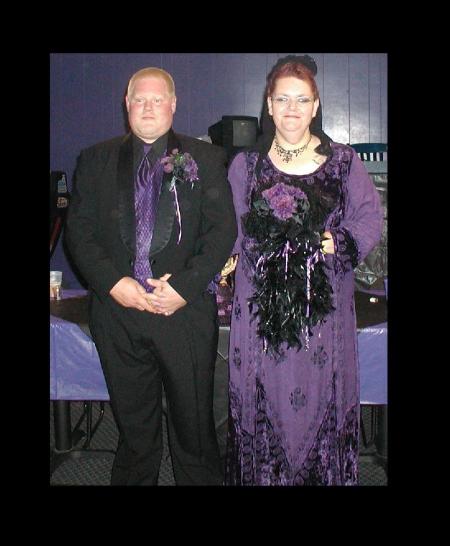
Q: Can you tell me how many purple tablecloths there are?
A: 2